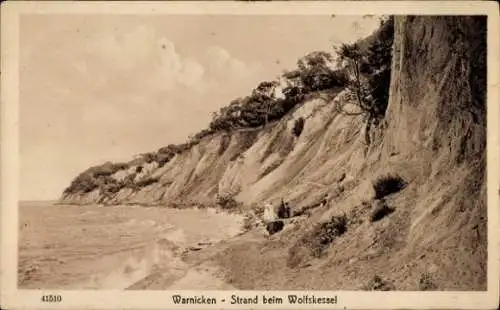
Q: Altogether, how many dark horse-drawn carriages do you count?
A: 0